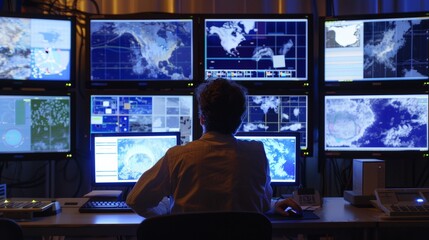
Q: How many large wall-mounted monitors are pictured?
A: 8